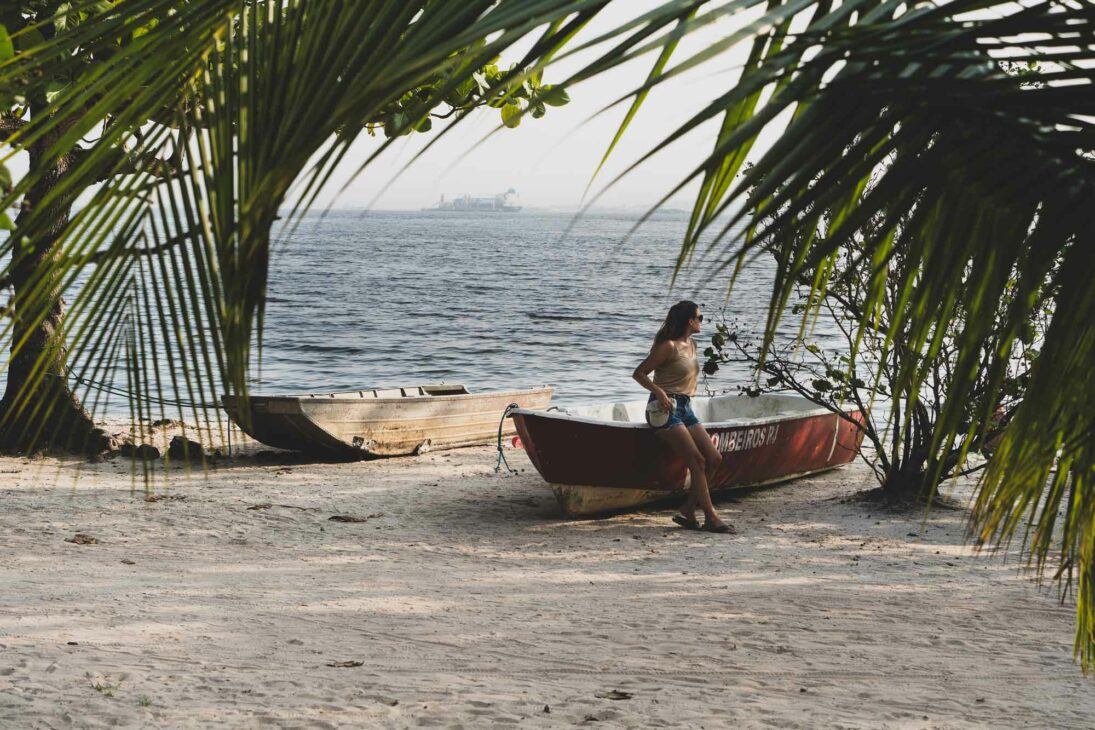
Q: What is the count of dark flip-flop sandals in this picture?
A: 2